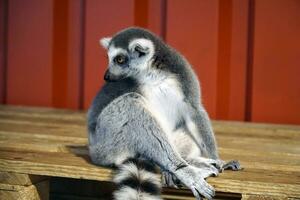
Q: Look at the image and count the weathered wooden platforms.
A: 1